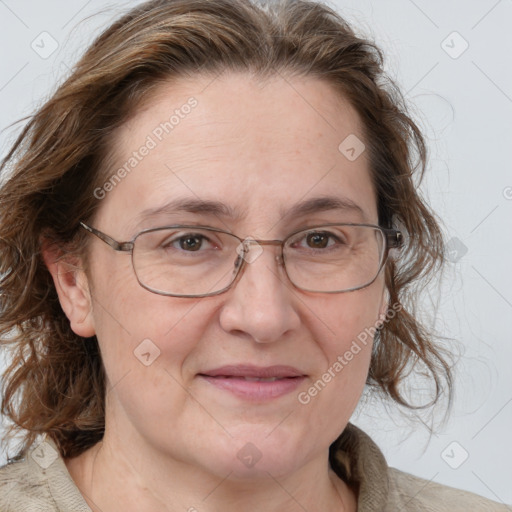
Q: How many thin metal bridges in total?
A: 1